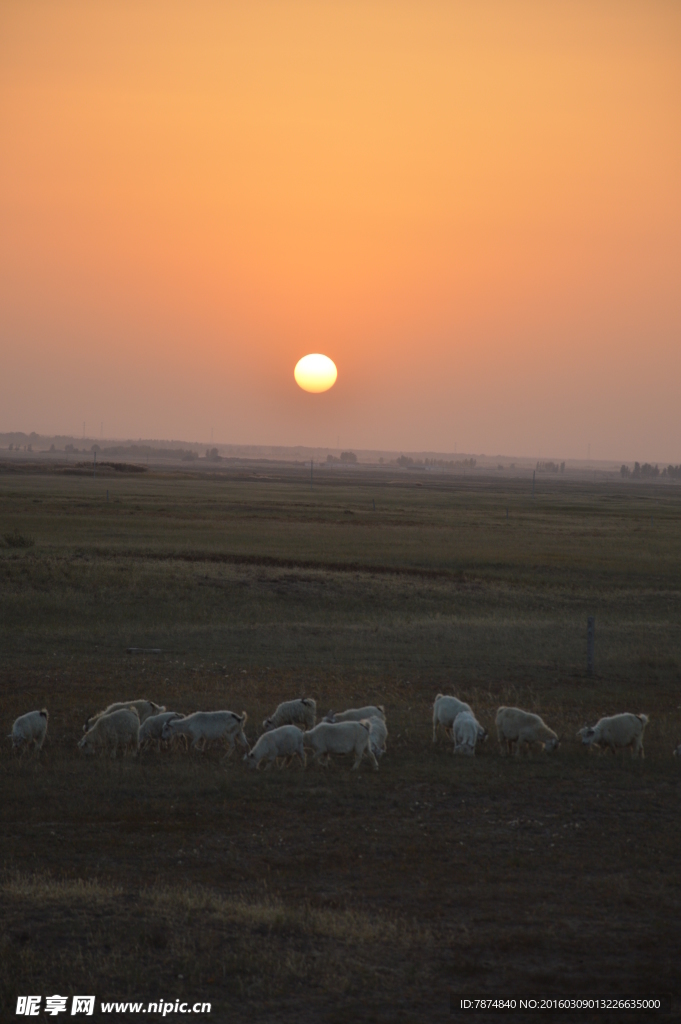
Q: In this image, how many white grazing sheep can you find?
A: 14